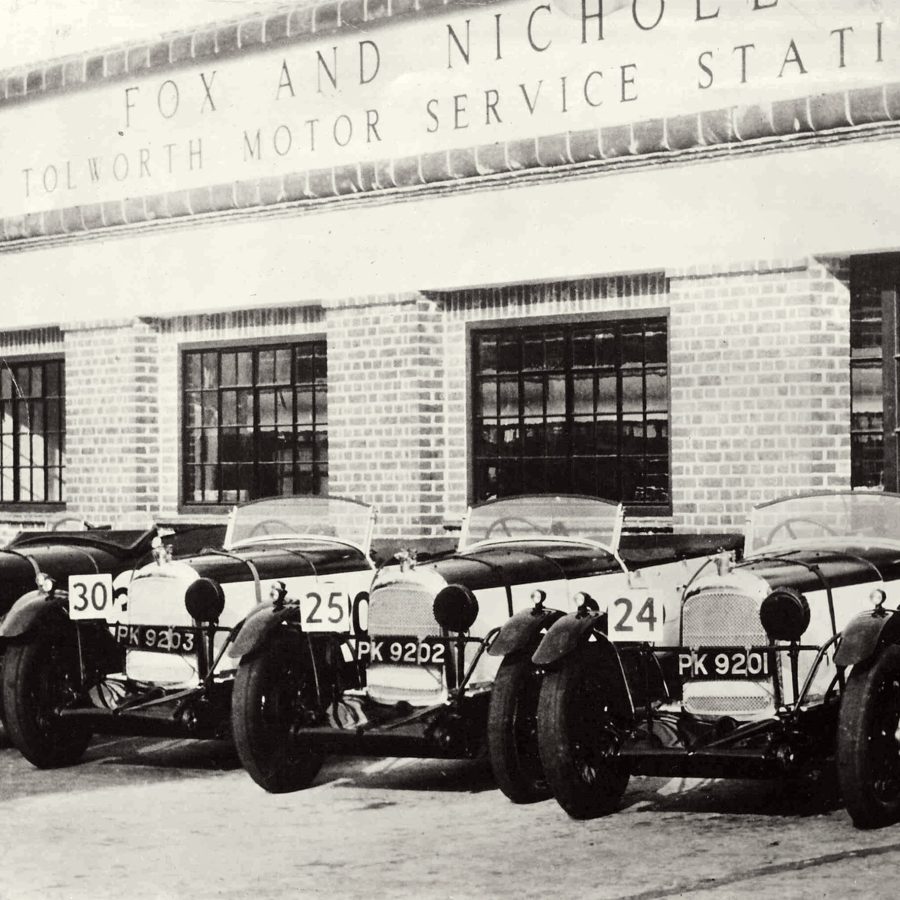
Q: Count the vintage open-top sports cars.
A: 4